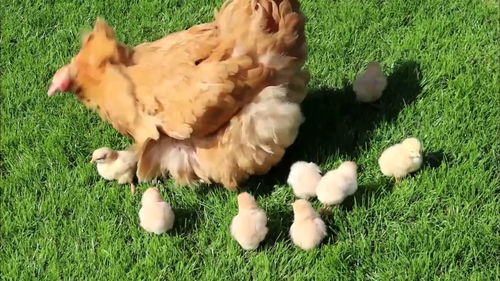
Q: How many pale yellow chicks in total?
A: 8